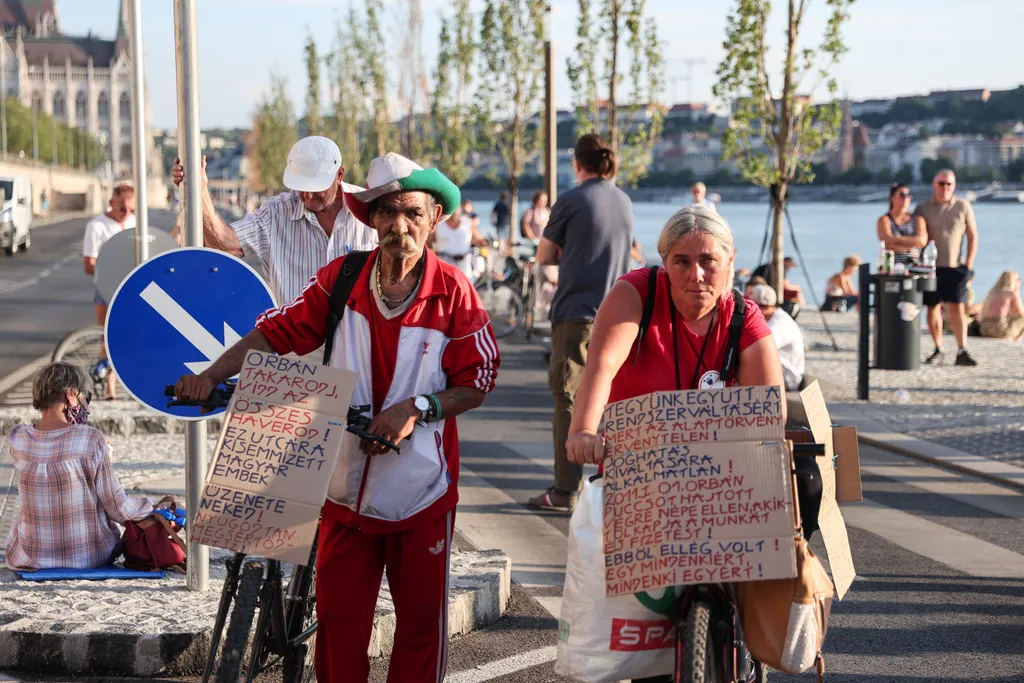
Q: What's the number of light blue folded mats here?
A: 1